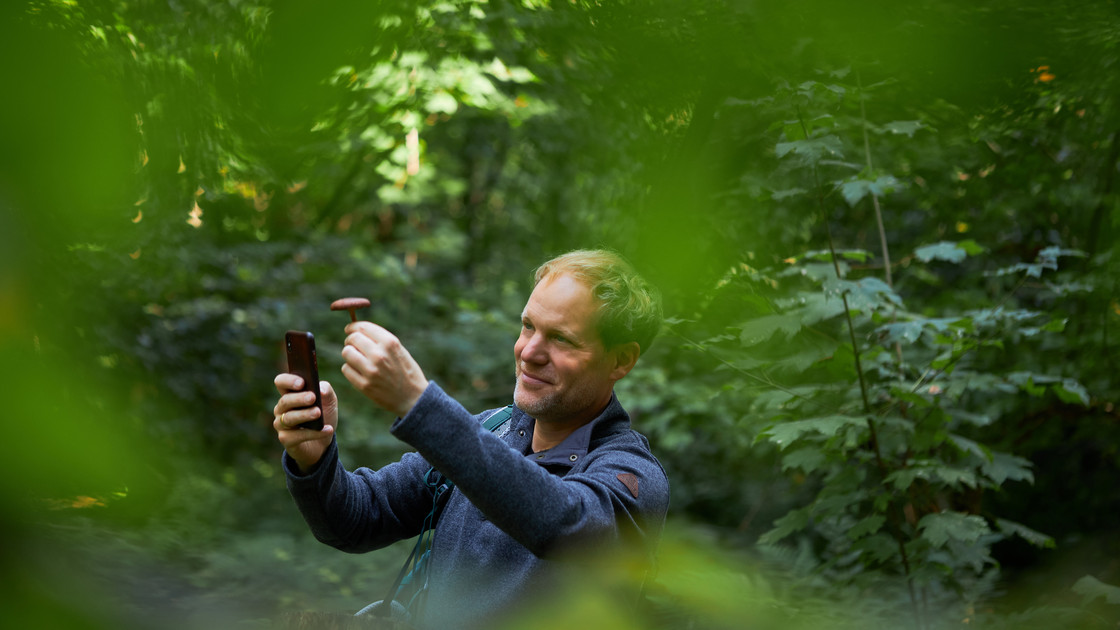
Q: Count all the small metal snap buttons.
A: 3